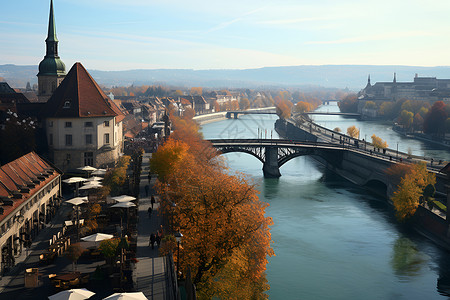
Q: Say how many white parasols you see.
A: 12